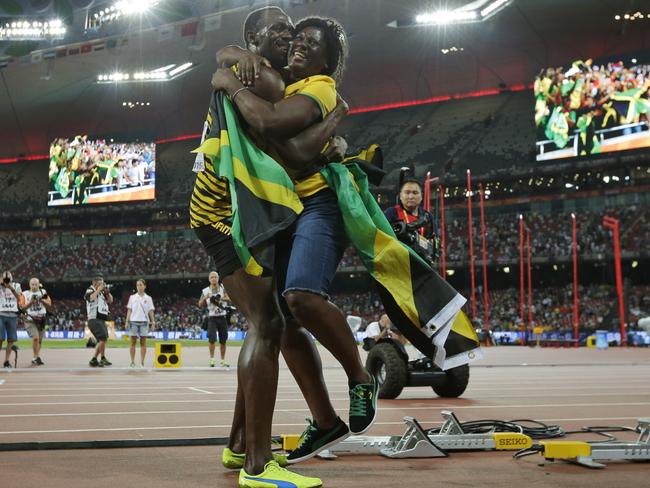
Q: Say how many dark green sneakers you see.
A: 2